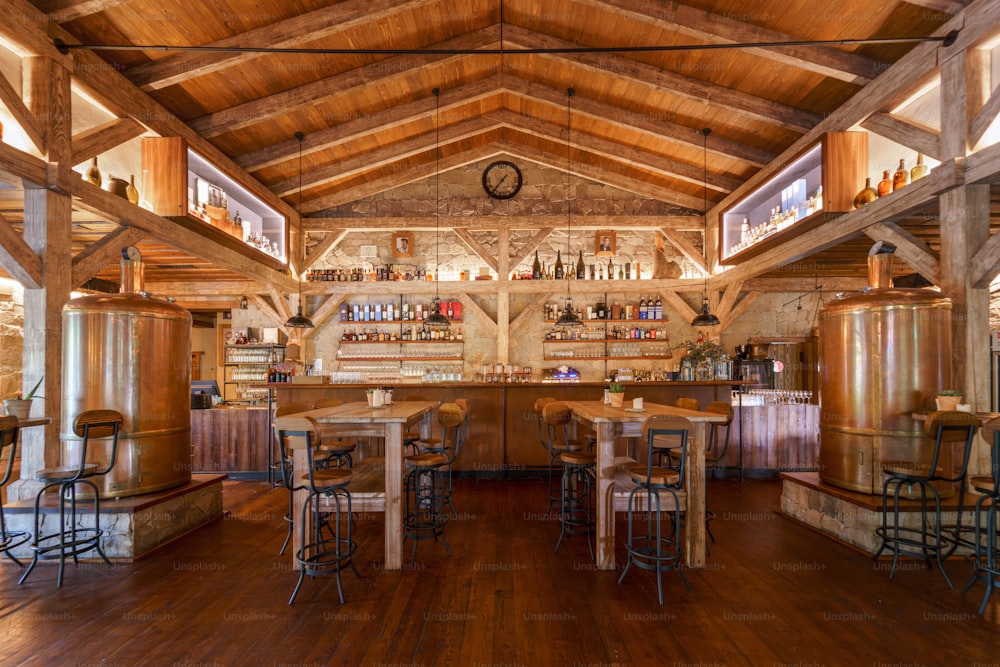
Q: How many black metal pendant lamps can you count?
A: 4